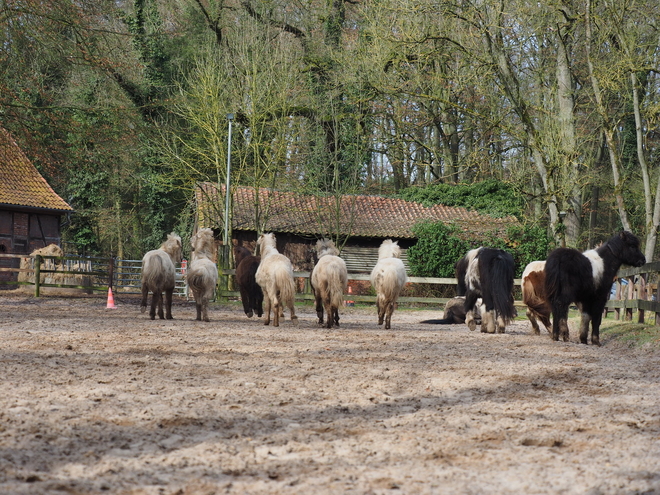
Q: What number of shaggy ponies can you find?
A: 10